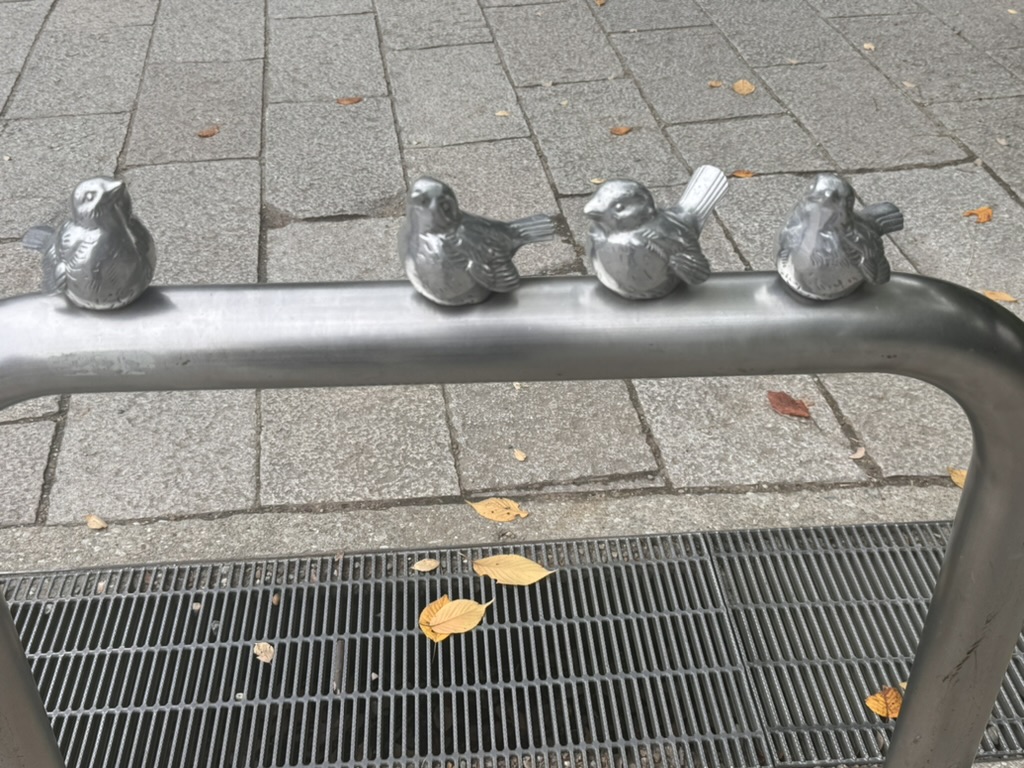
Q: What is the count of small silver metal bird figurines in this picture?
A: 4